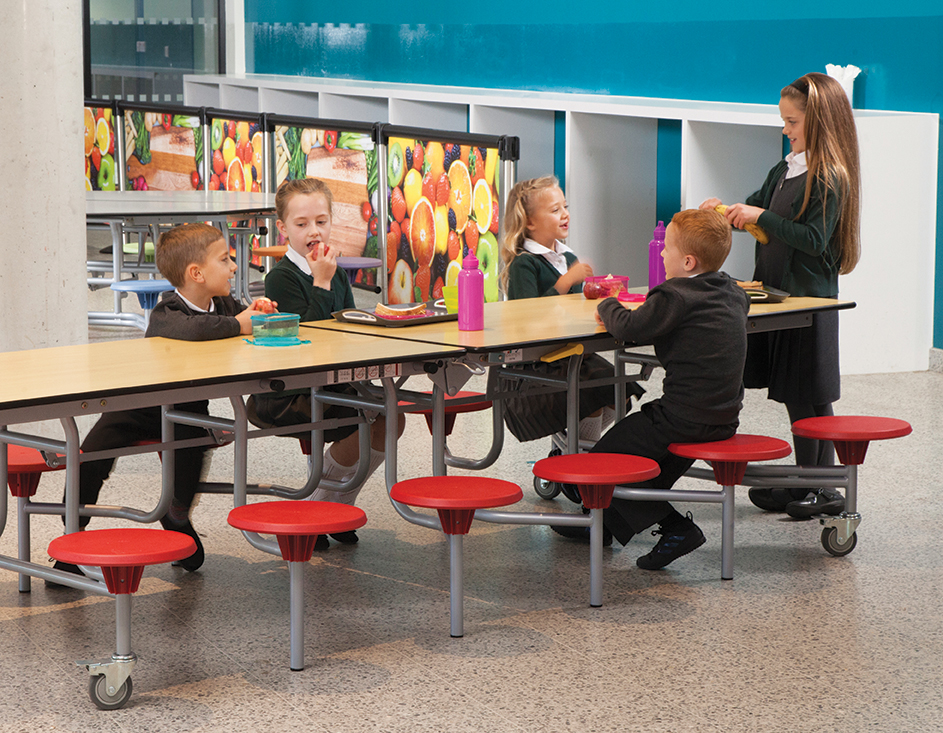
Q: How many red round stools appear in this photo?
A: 10